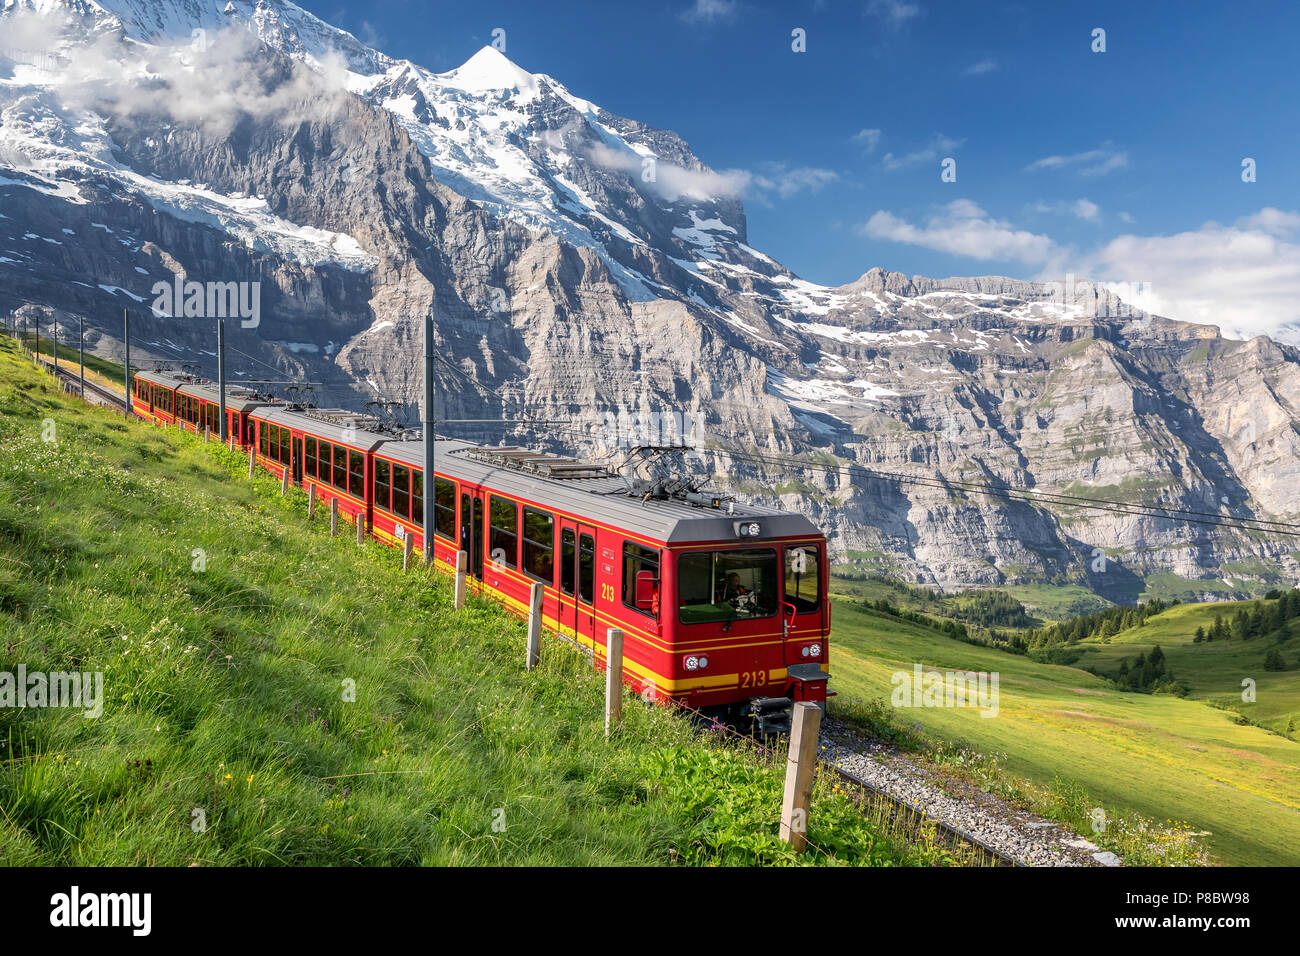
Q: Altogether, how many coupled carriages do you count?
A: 4